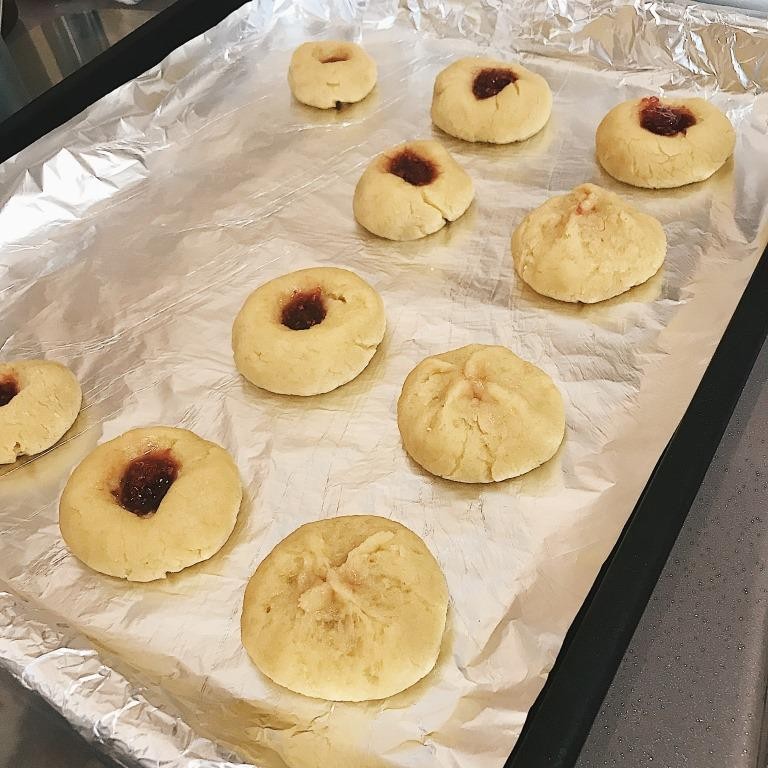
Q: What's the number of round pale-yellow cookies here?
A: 10